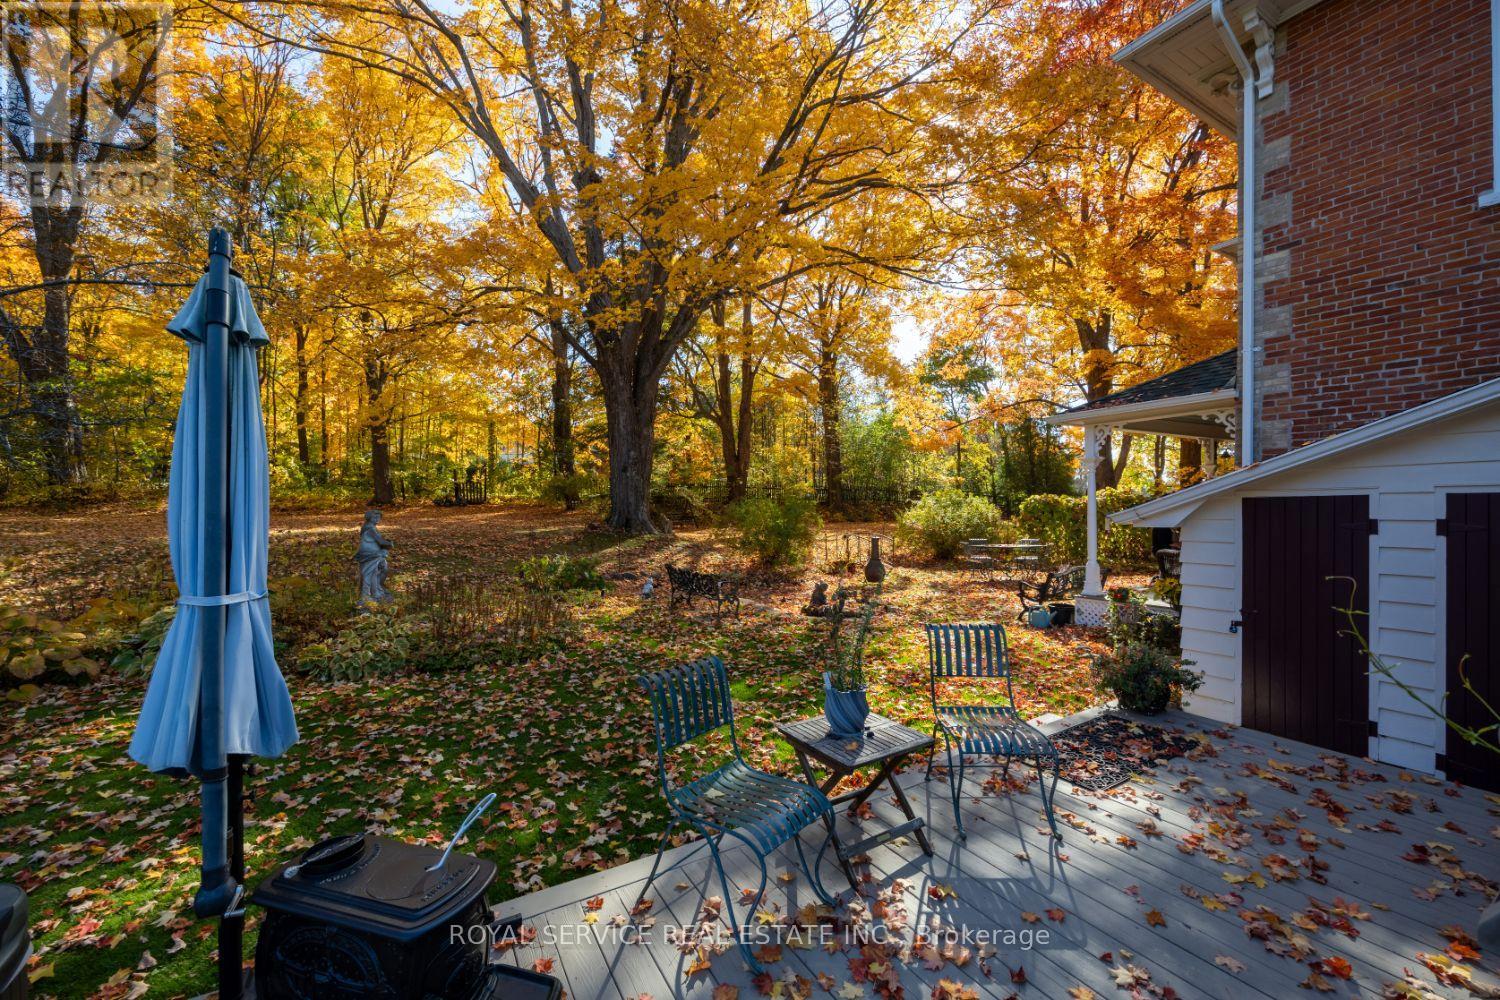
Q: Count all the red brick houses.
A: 1